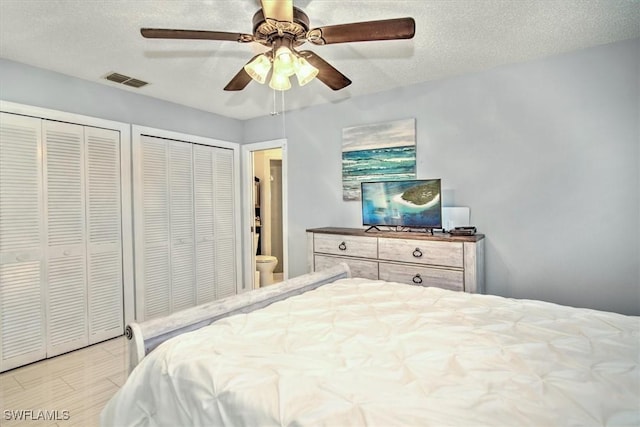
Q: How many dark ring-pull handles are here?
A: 3